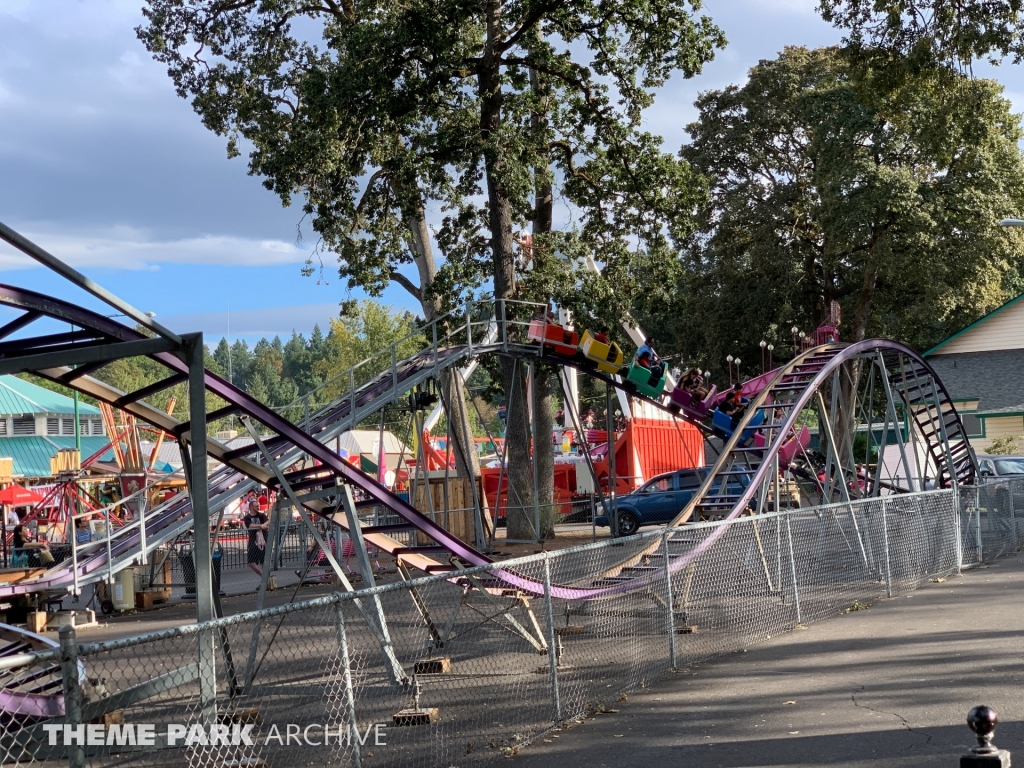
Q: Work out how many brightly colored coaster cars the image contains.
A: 6